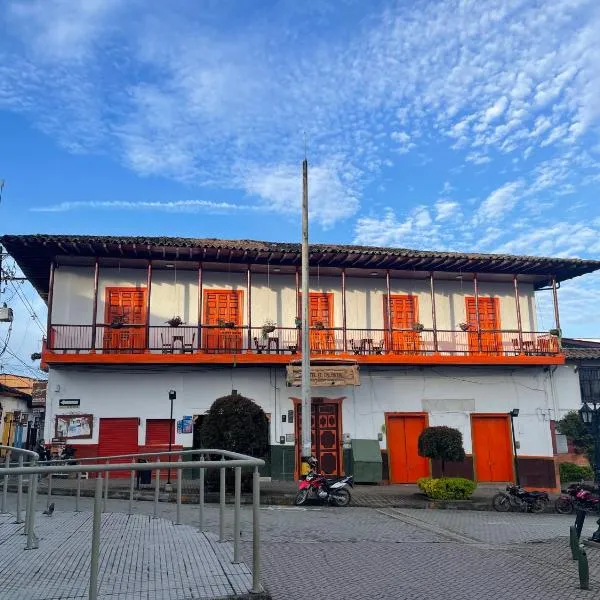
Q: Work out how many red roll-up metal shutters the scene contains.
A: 2